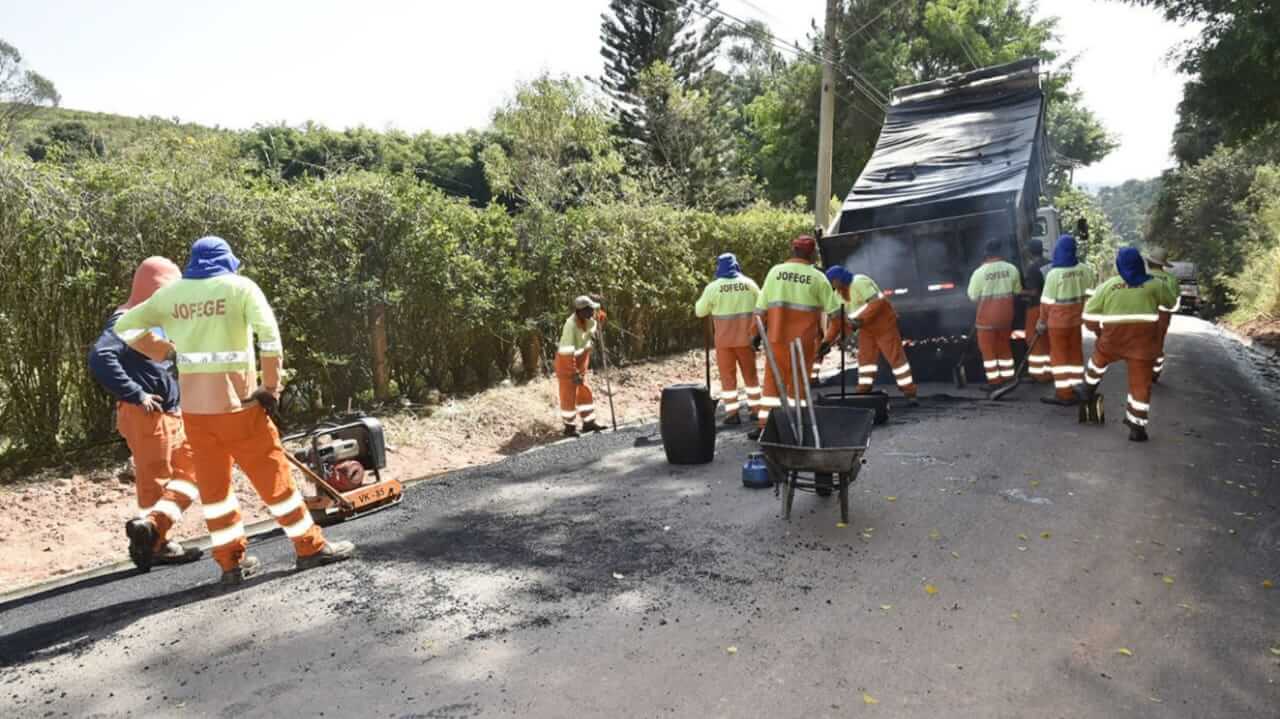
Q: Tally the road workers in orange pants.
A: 11